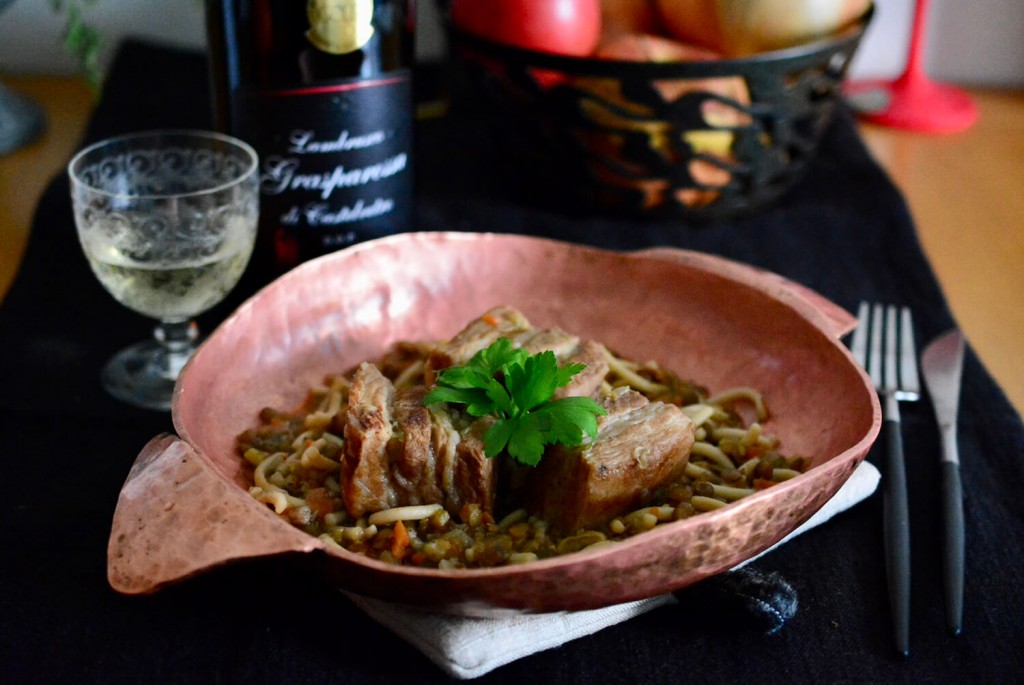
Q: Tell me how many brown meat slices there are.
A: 3